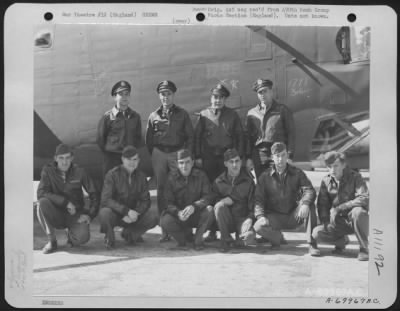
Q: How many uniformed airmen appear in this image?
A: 10